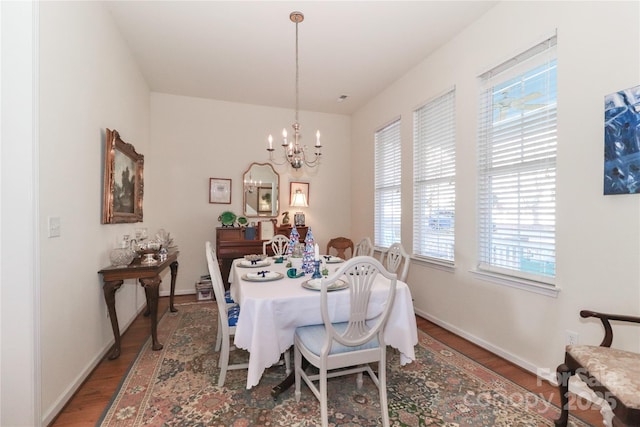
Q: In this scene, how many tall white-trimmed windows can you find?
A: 3